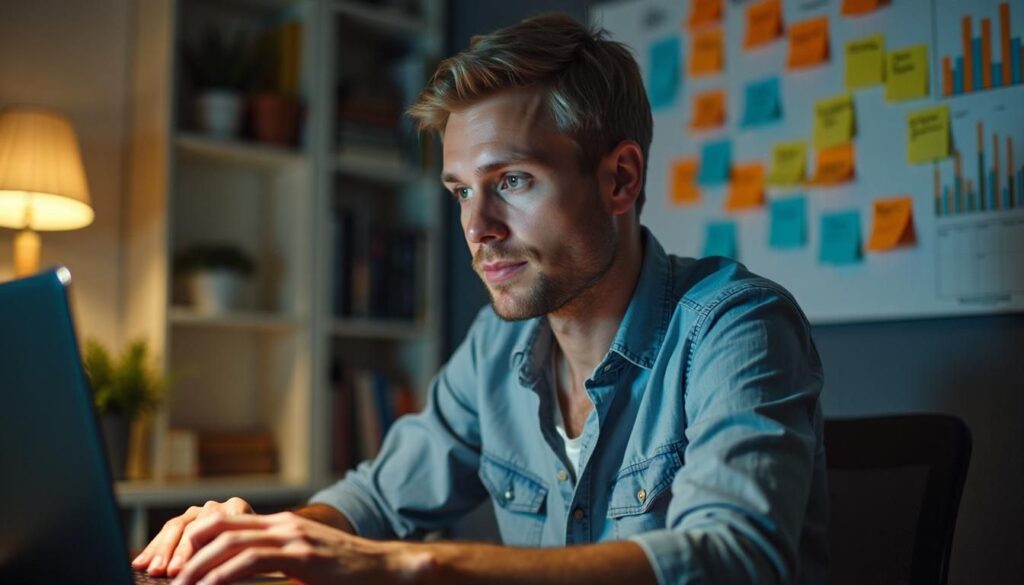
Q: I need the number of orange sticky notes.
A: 10